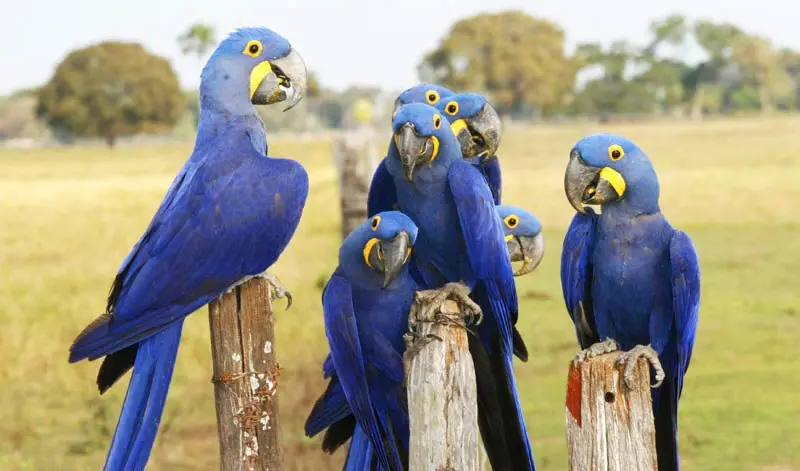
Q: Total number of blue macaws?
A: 7